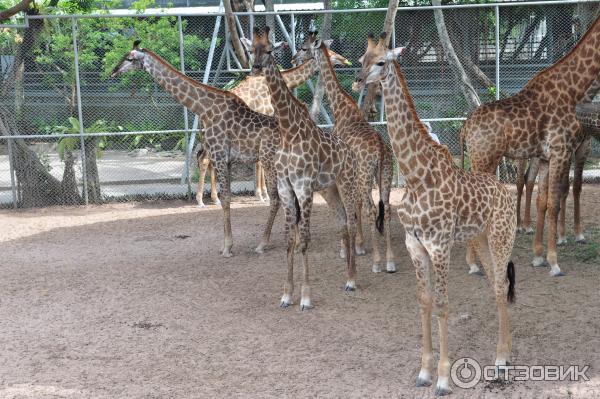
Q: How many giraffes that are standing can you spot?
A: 7